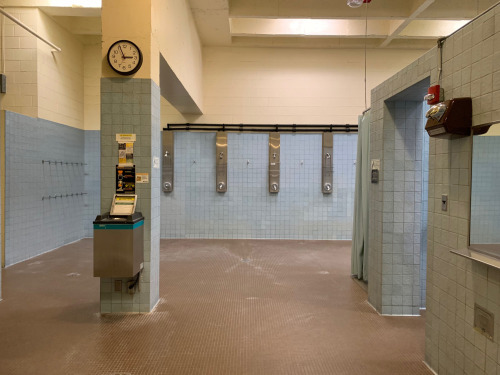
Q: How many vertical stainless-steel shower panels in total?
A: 4